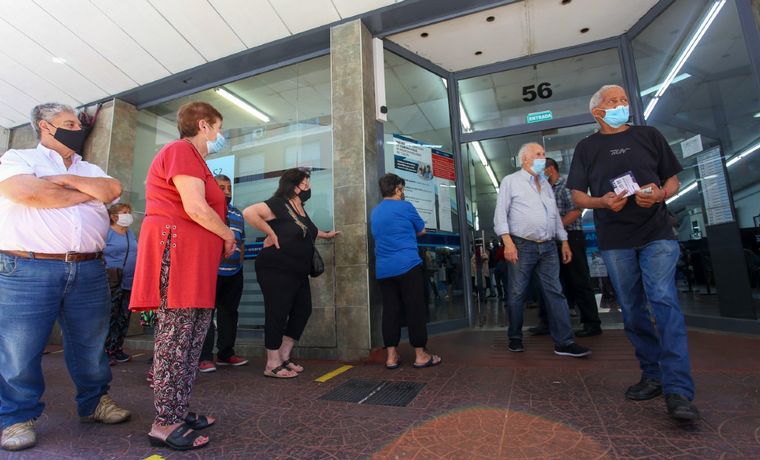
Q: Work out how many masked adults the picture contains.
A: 9